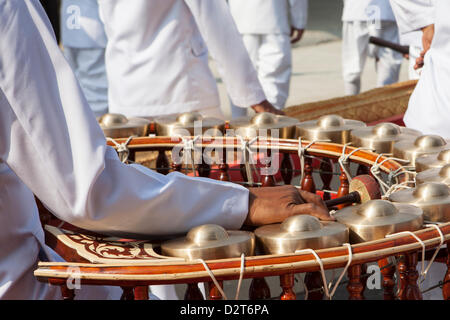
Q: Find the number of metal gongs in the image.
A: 12